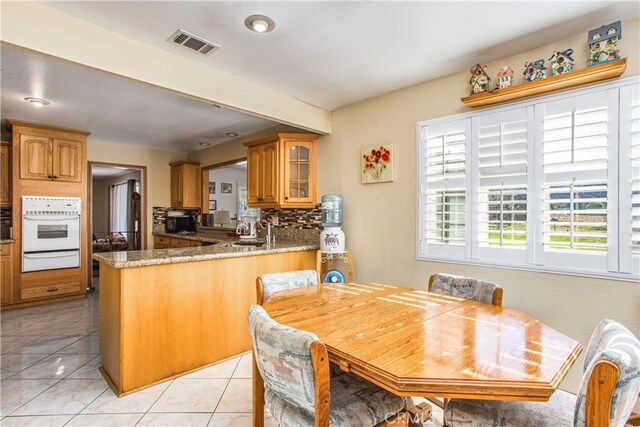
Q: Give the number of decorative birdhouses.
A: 5